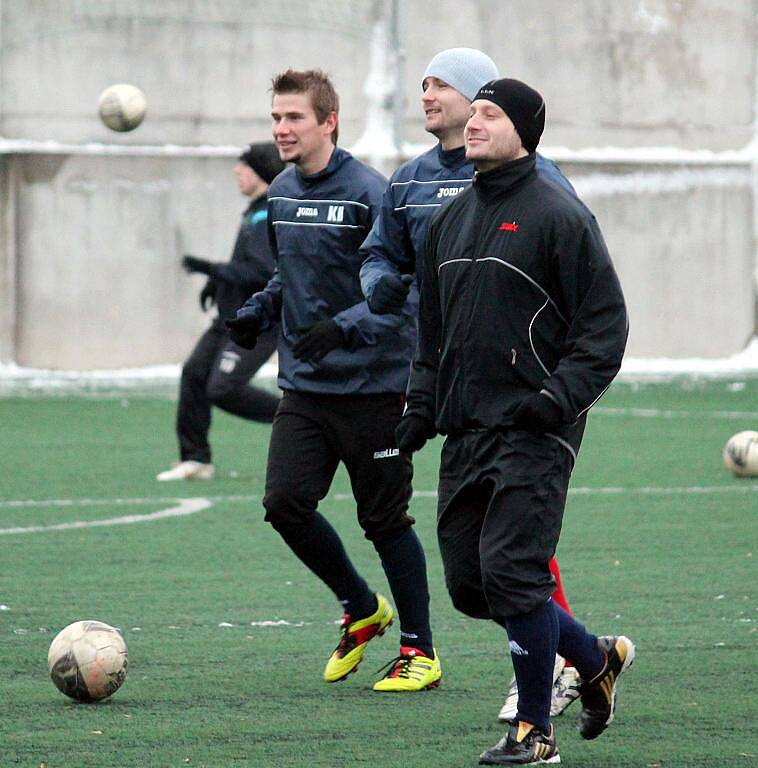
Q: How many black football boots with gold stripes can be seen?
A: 2